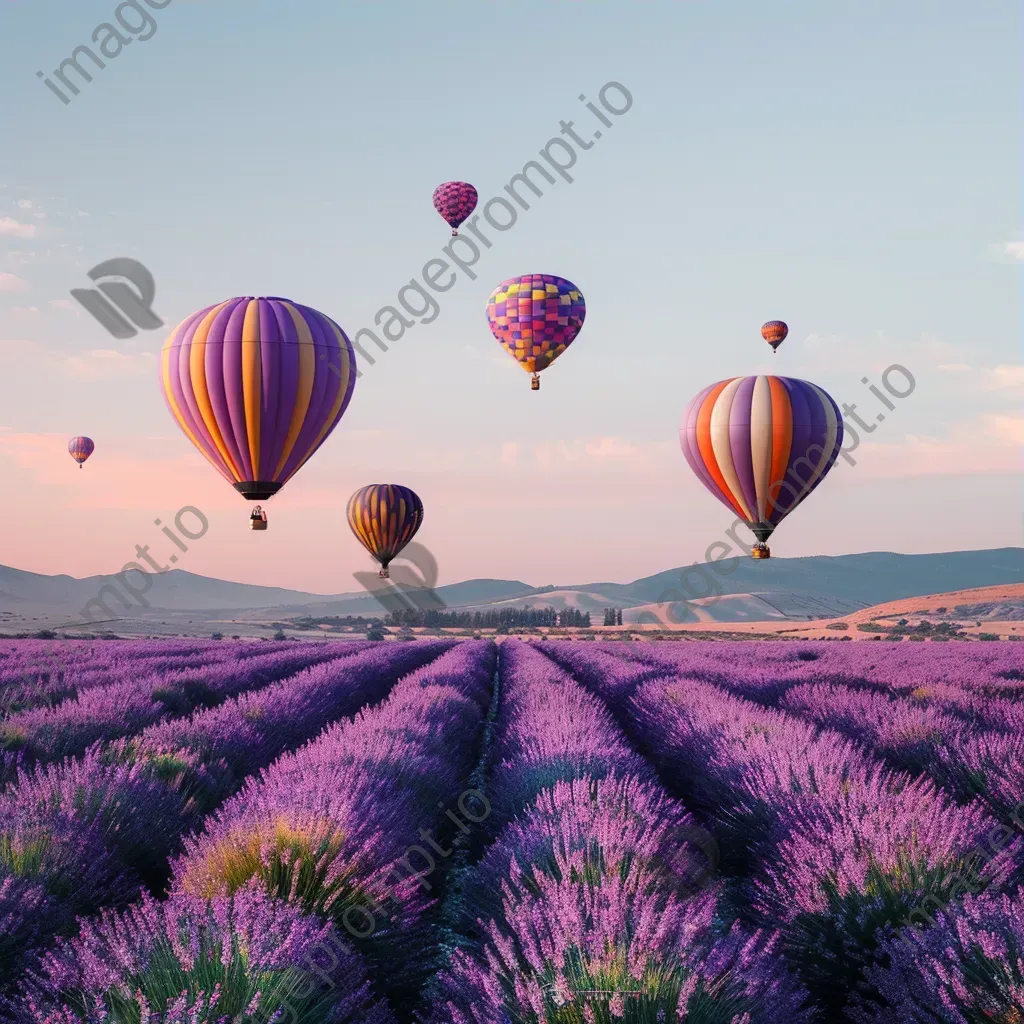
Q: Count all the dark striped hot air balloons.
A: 1